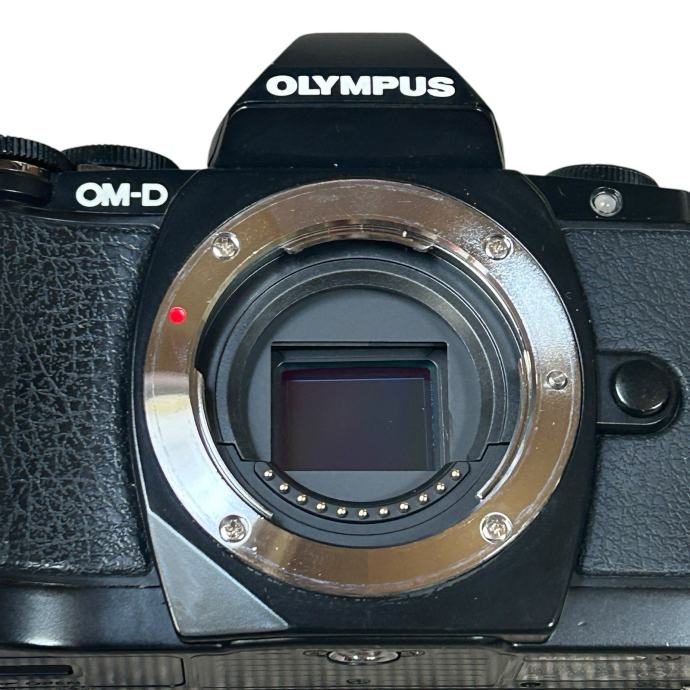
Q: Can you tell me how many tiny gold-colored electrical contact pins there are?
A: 11